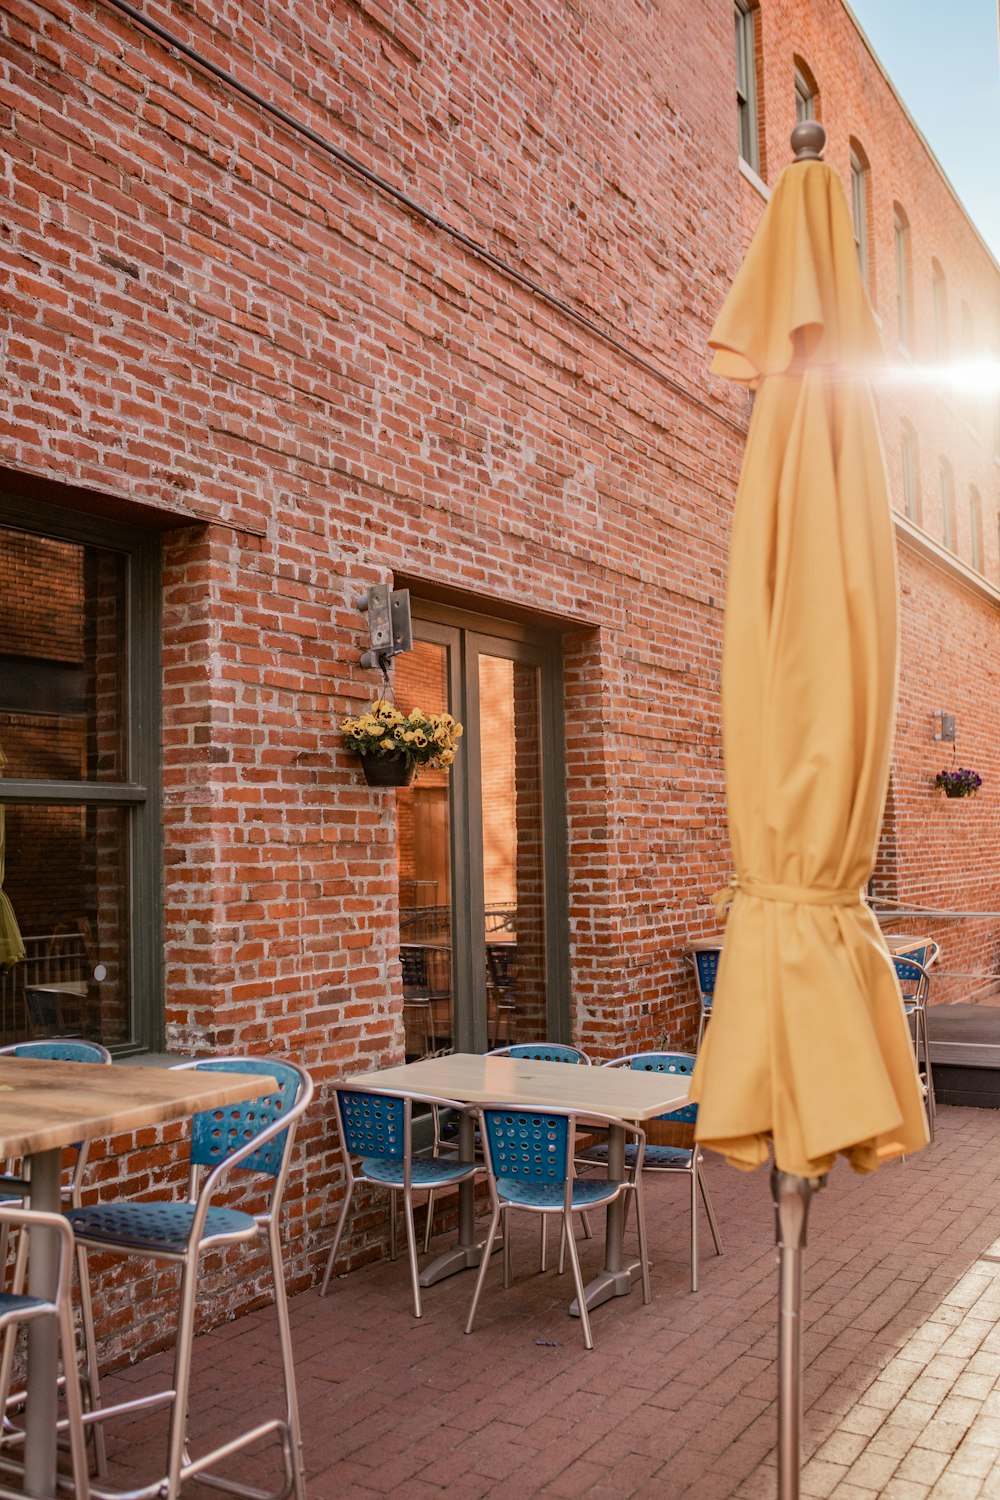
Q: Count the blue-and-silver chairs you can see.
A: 10